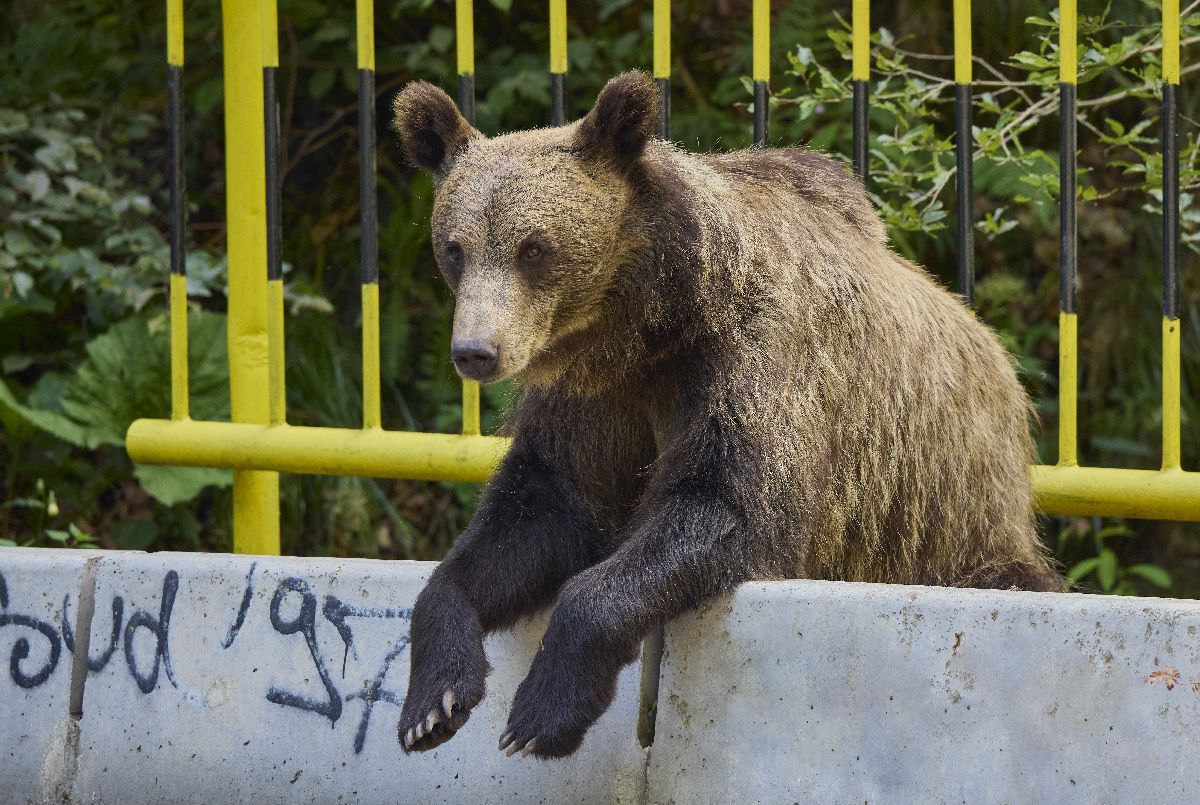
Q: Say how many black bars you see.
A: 11